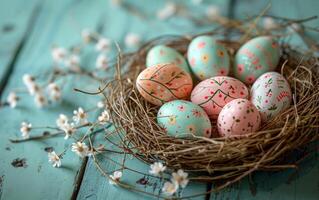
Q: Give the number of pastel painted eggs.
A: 8